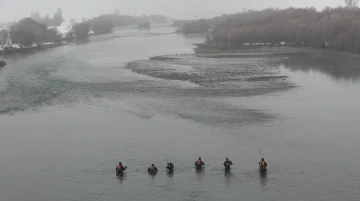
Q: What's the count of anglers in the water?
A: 6